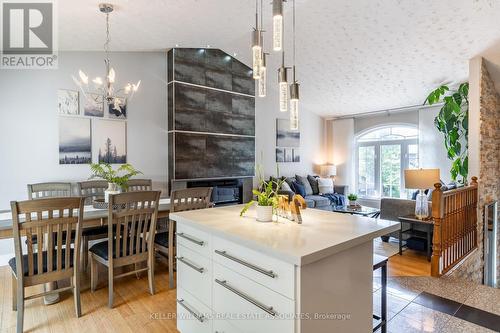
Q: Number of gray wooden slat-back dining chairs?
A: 6